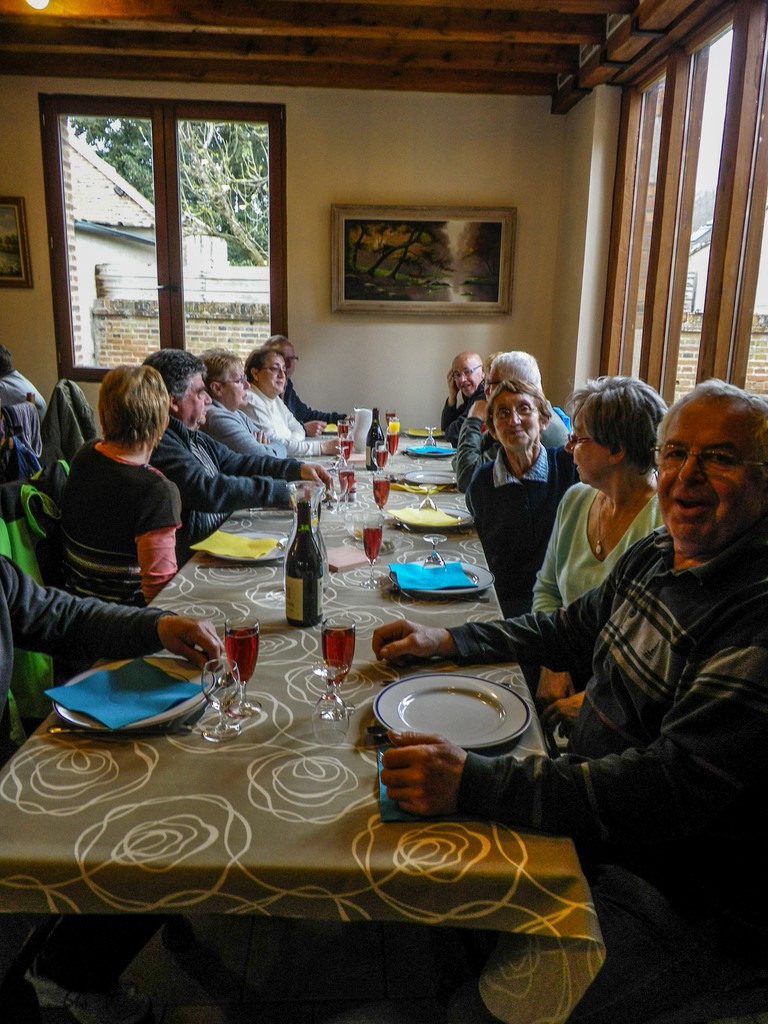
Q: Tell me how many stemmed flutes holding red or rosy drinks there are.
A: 10